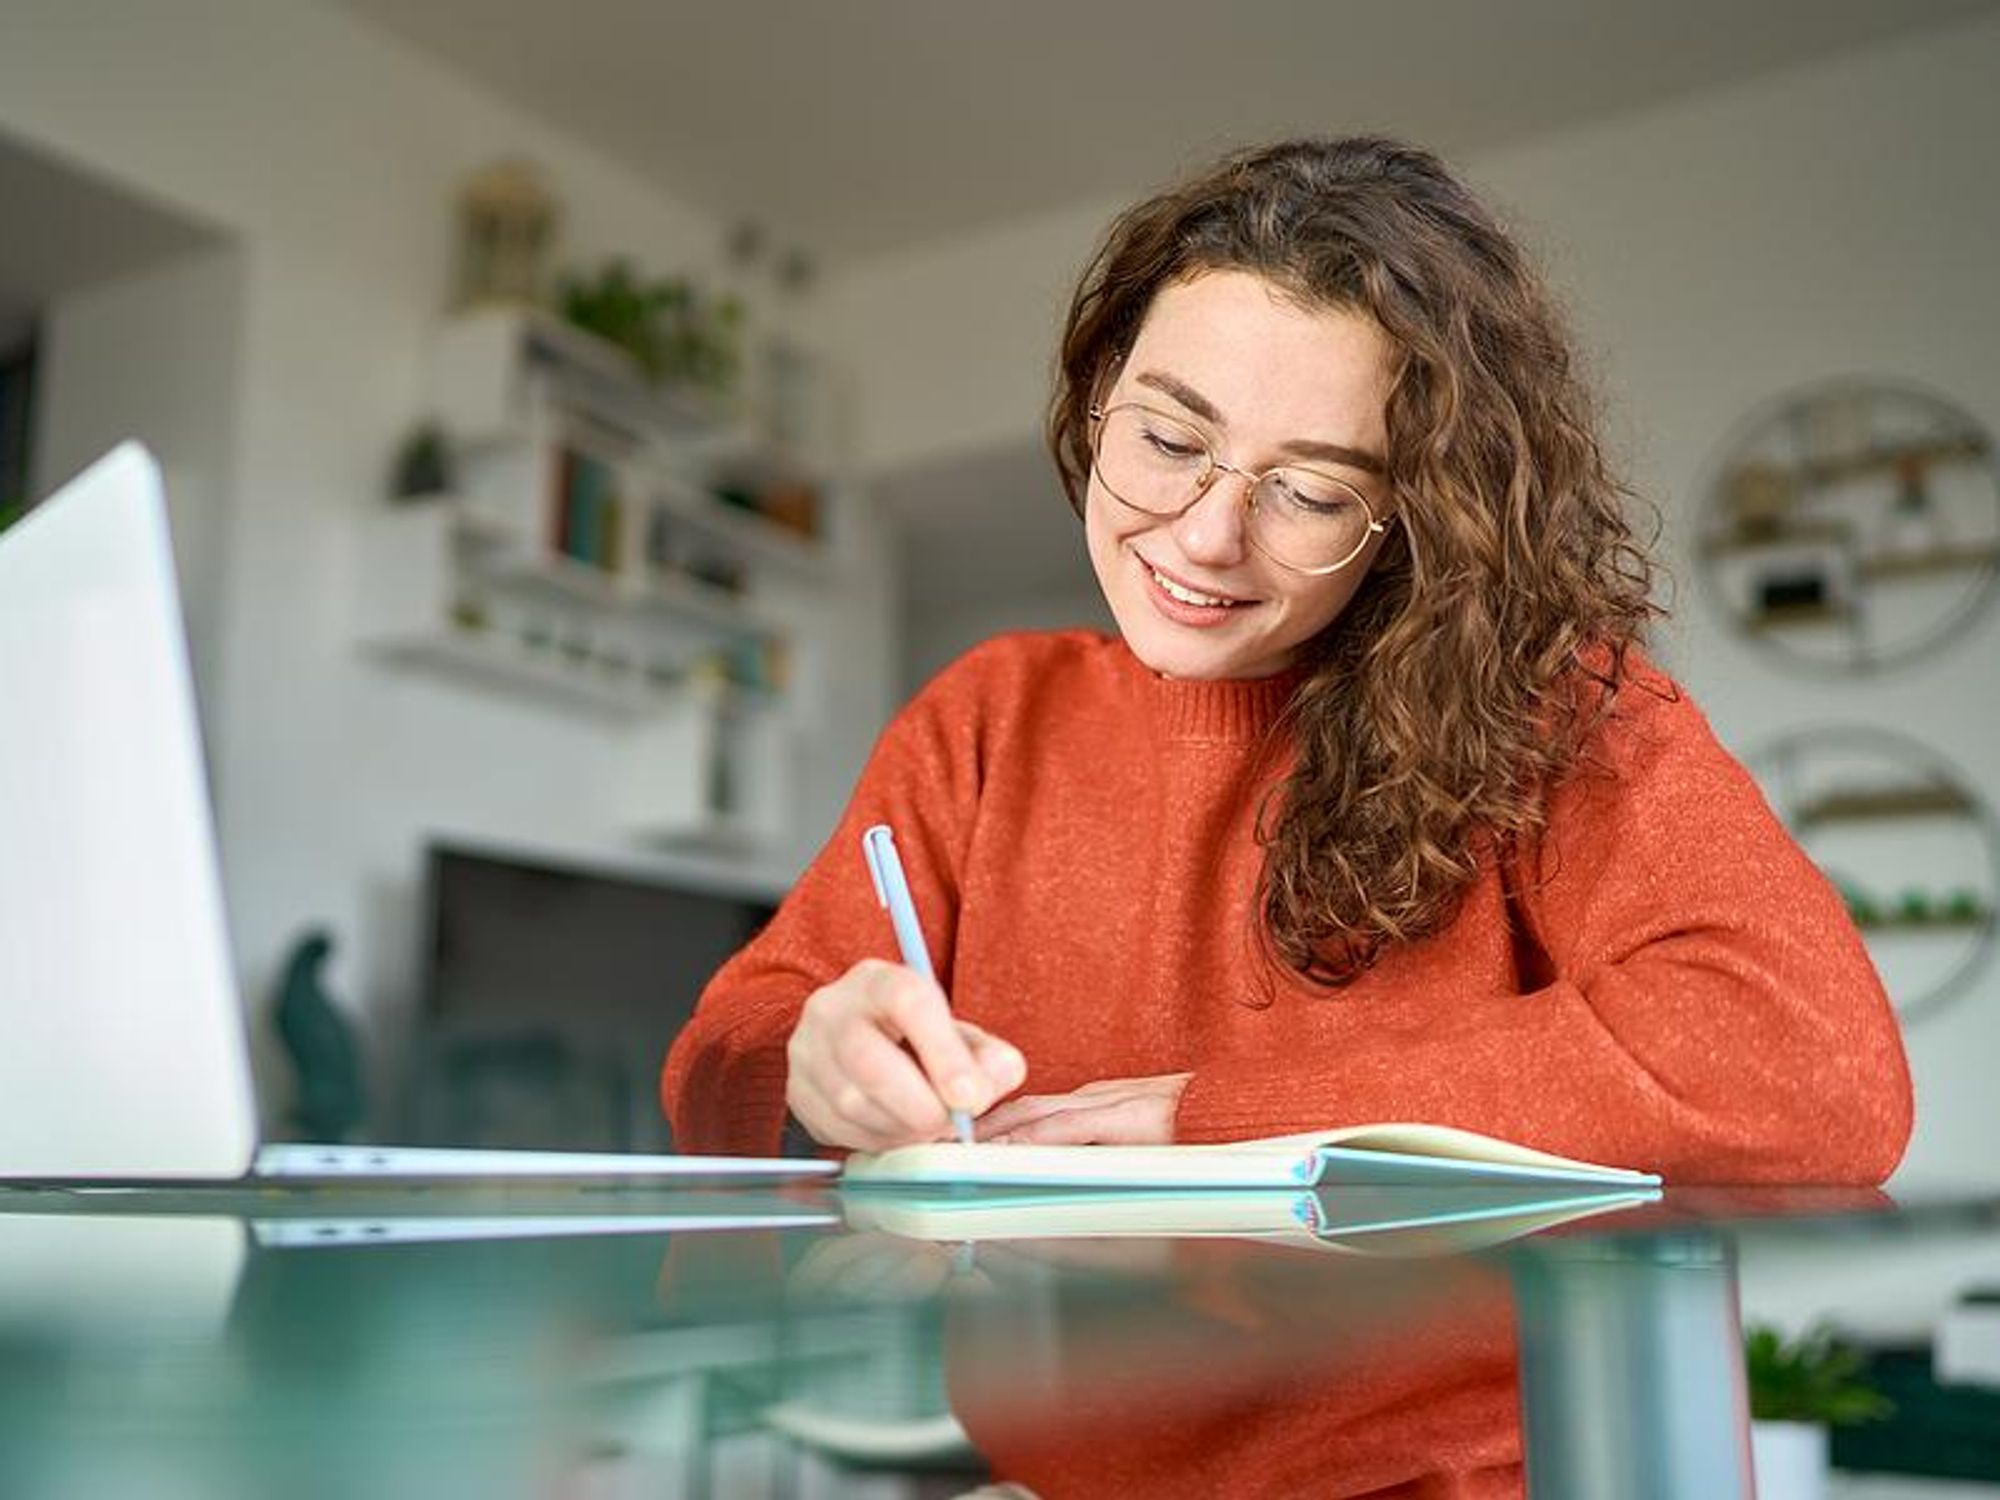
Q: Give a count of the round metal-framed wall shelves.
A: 2